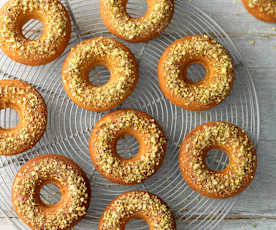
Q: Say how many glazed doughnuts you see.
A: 10